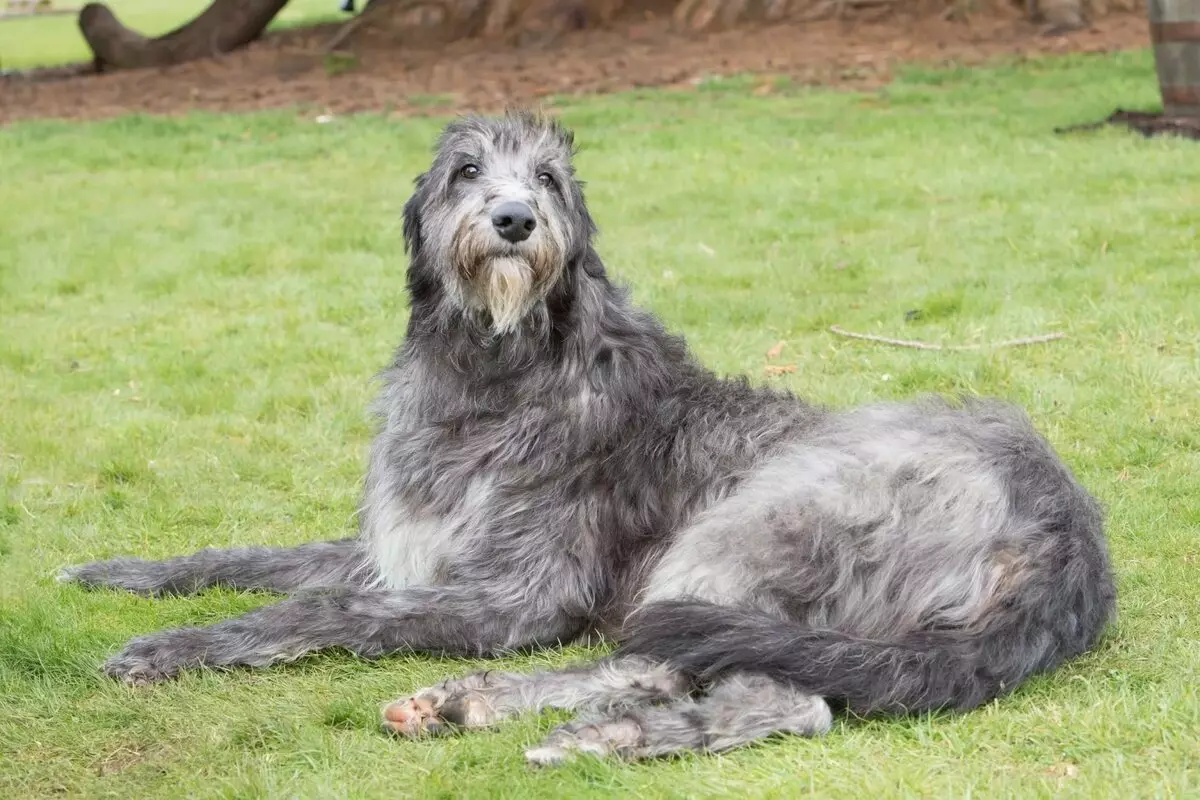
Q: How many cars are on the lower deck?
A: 0